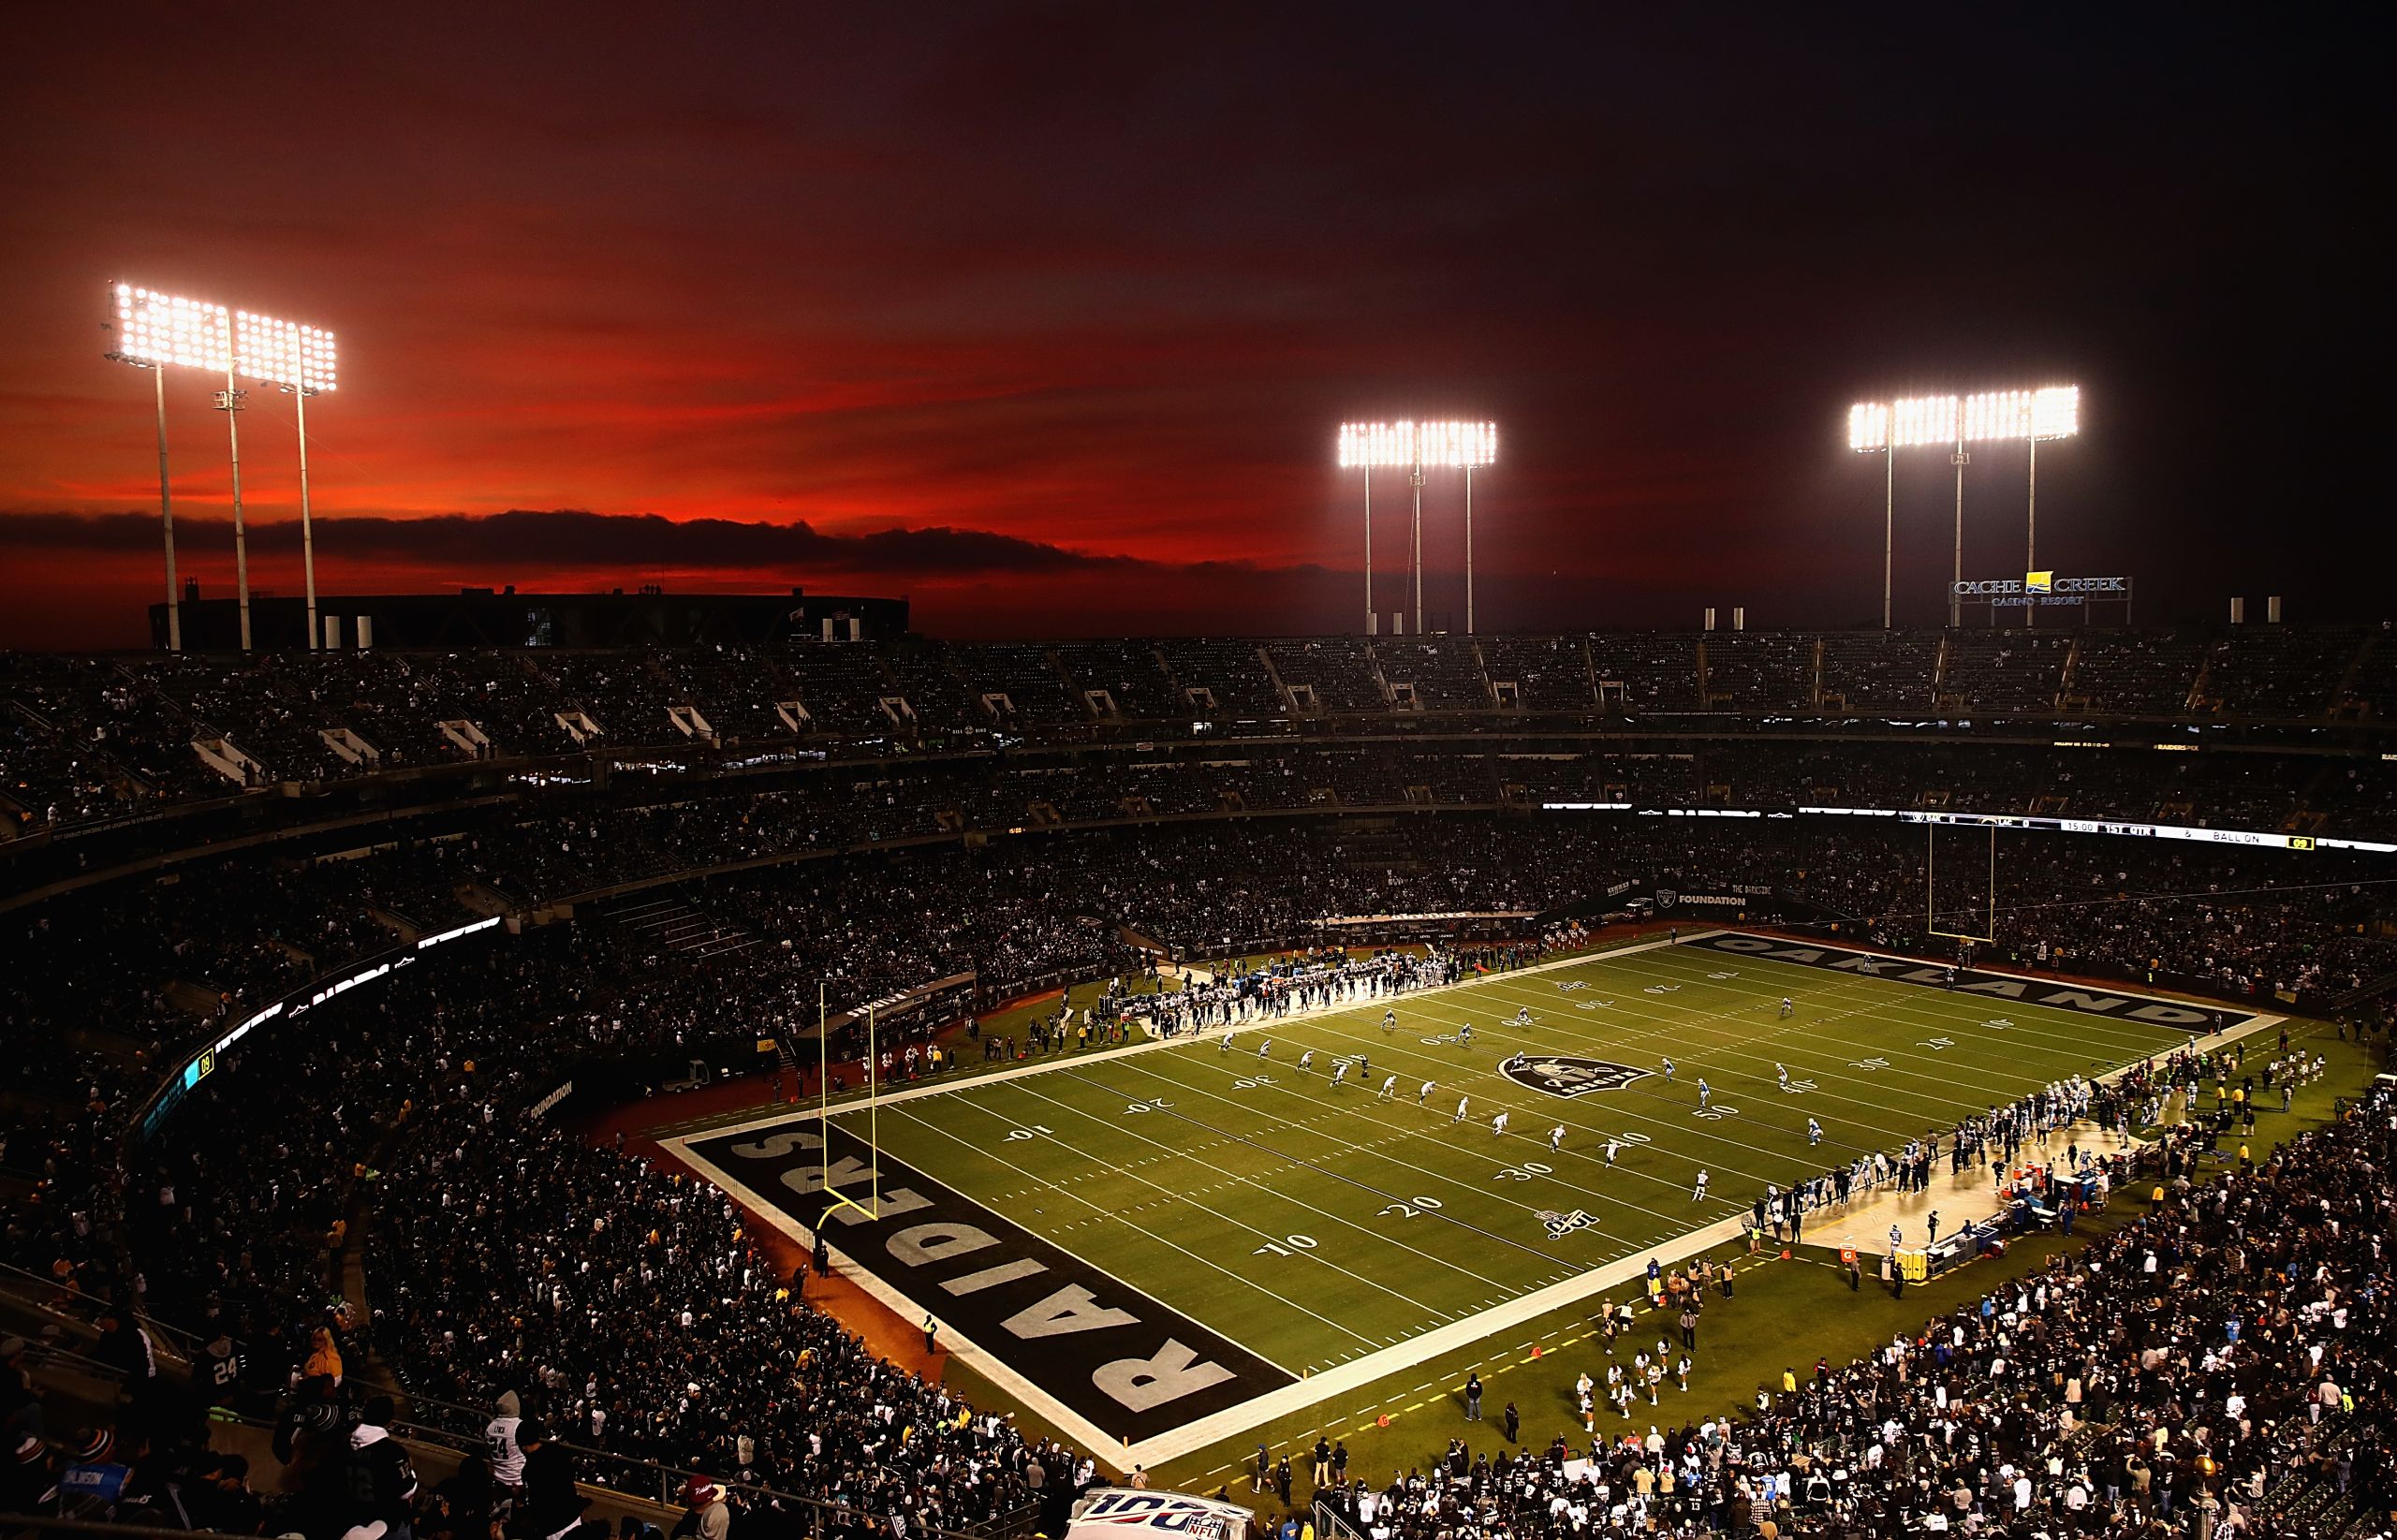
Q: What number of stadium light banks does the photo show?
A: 3